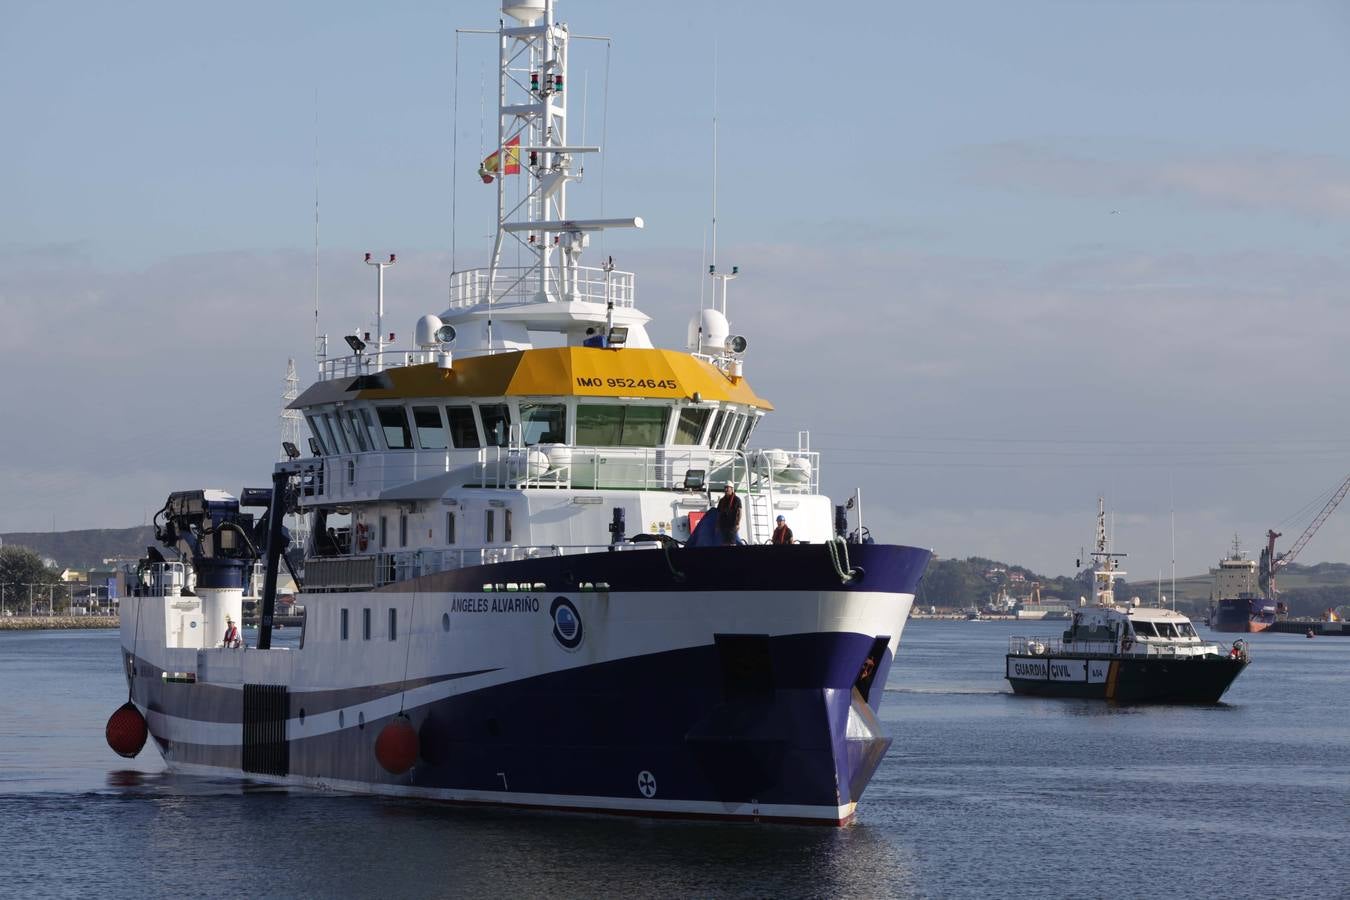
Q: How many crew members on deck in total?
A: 3